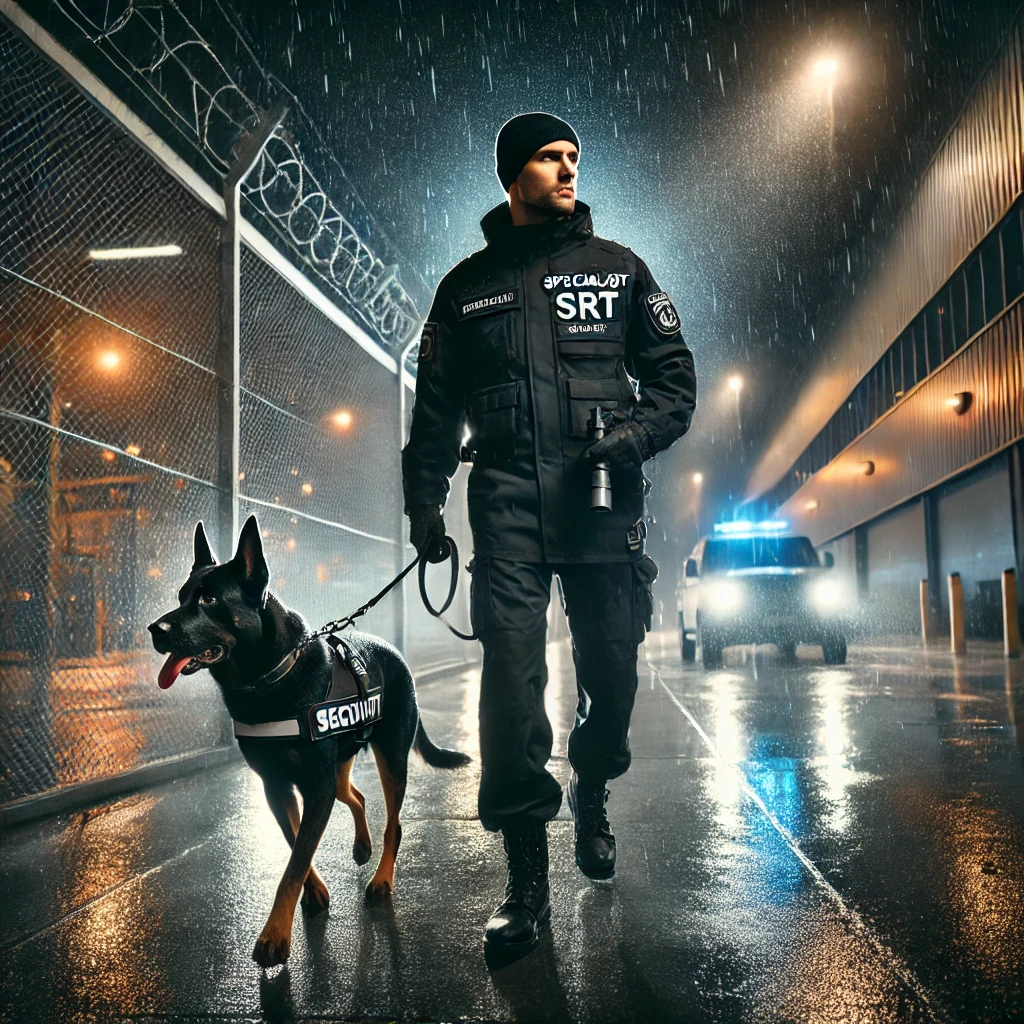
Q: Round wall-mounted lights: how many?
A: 3